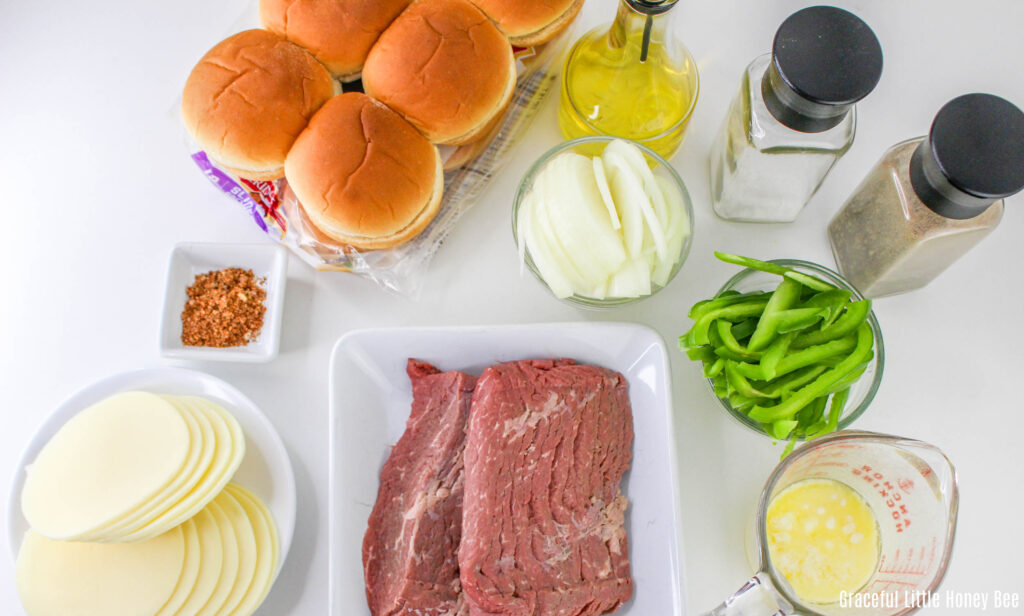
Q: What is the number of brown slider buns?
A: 5